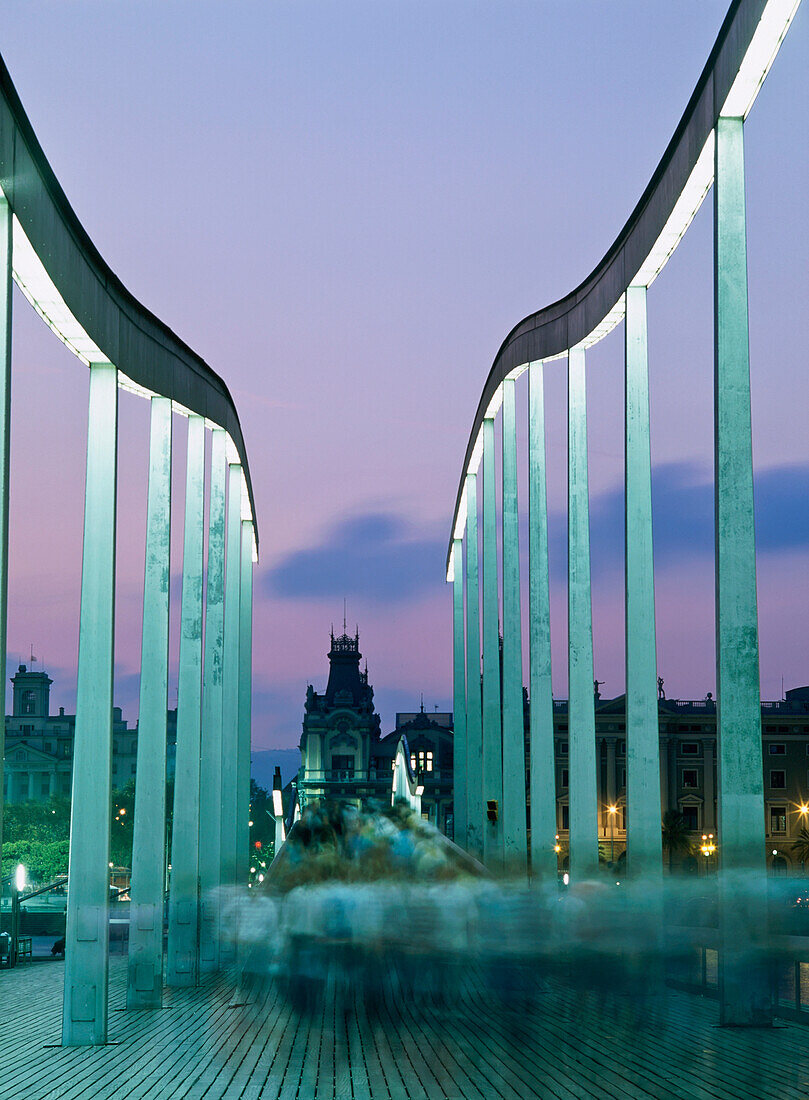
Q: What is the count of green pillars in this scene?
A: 15